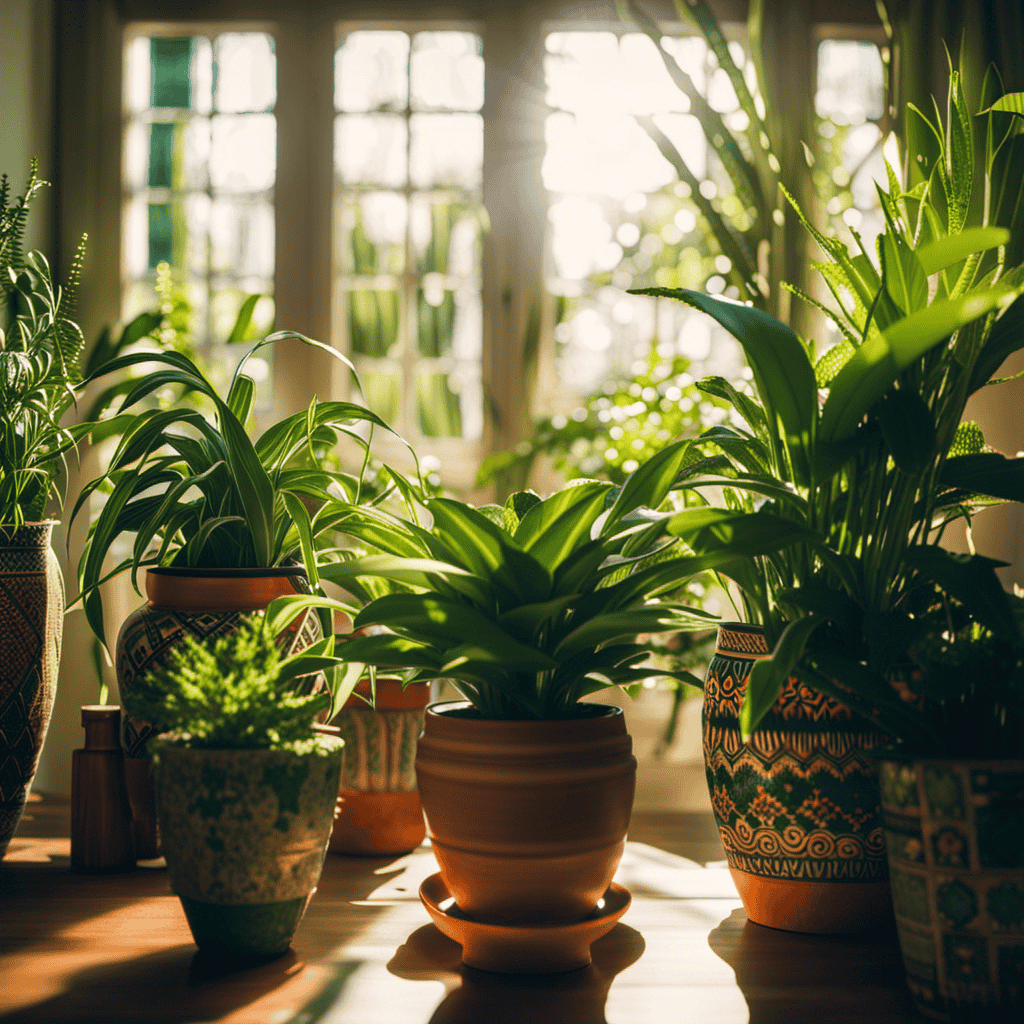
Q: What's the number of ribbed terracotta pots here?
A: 1